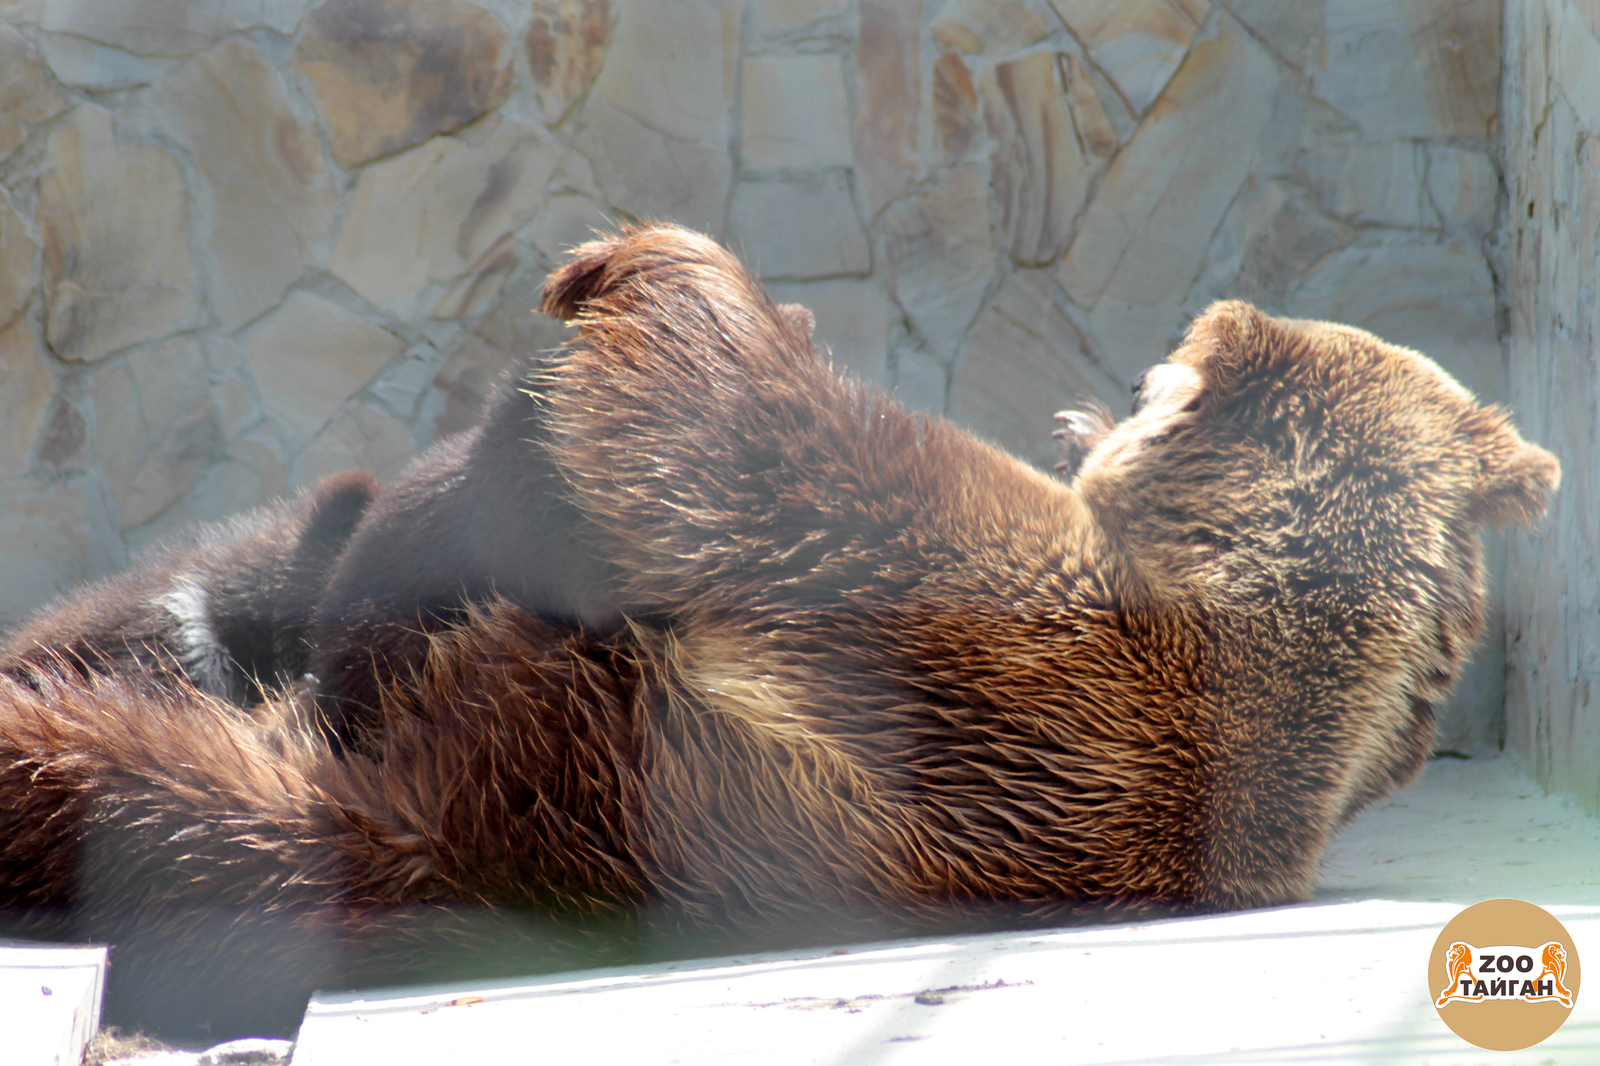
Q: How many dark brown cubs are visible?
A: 2